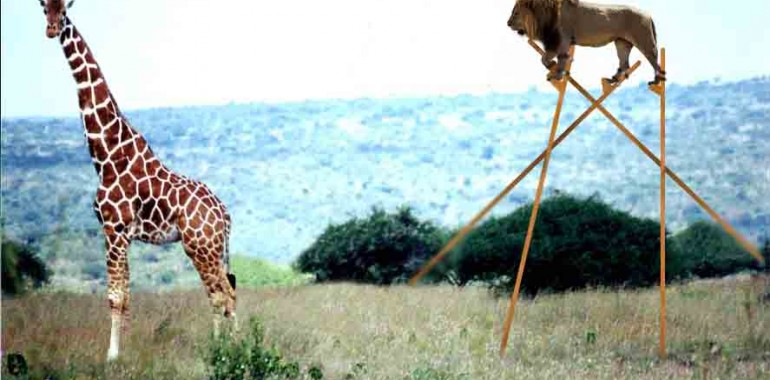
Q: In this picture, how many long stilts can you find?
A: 4